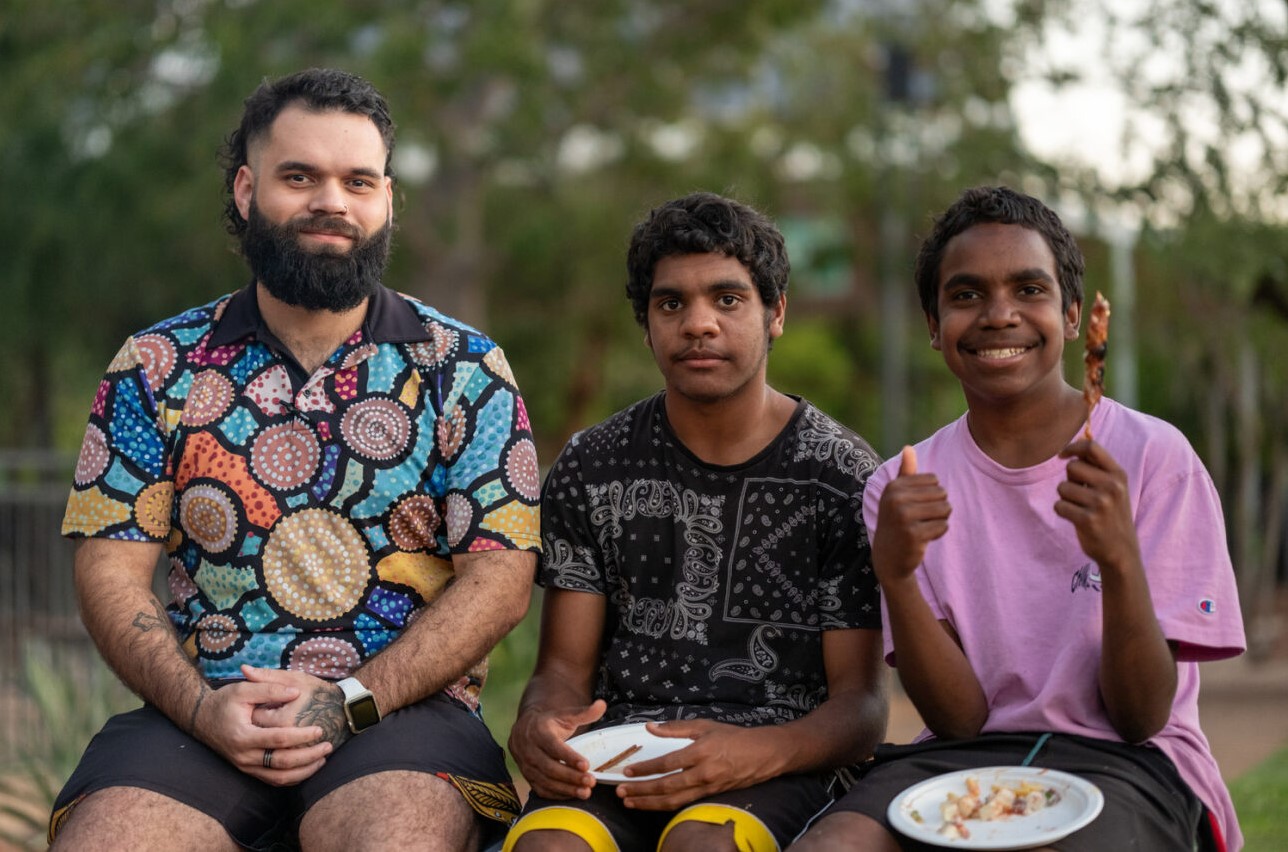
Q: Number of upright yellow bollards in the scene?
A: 0